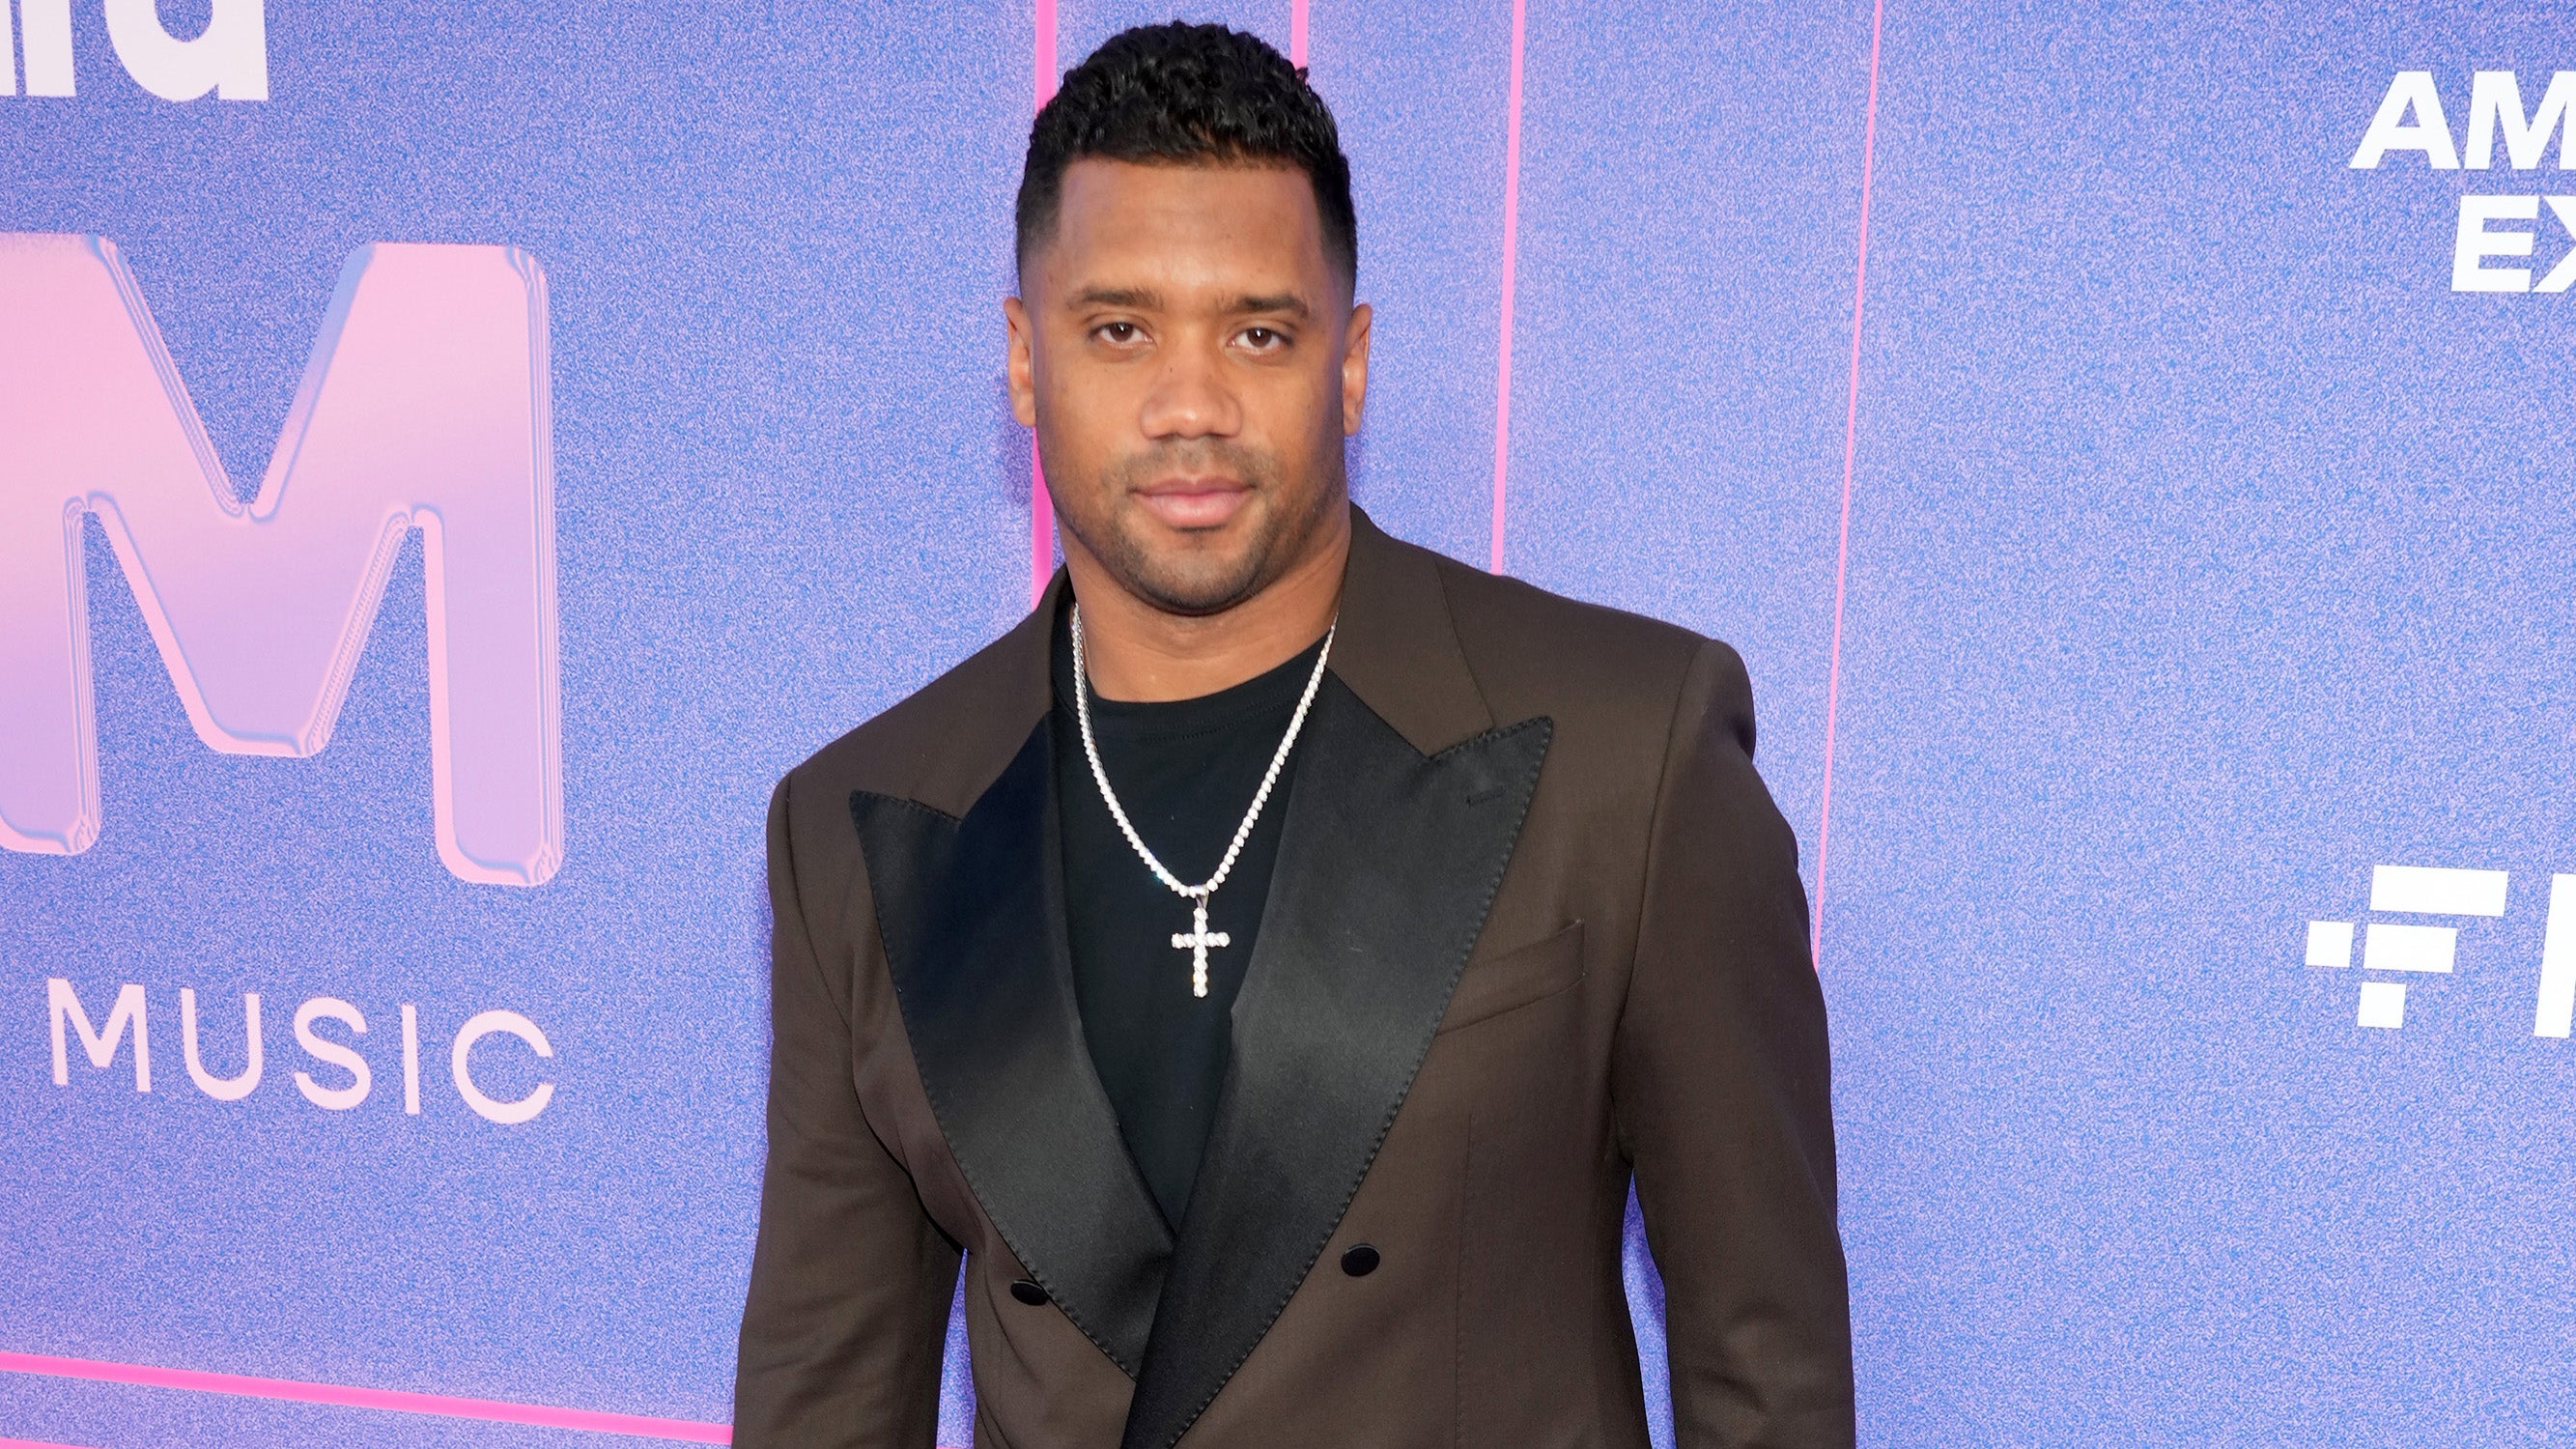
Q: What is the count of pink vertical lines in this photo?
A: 4